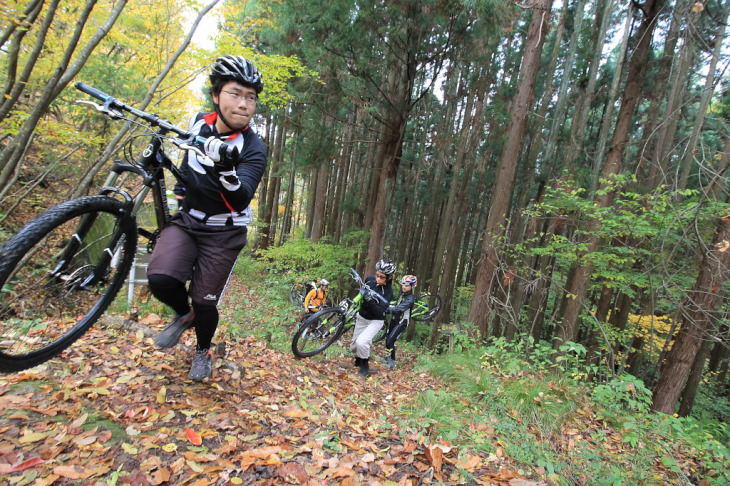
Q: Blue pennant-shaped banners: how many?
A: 0